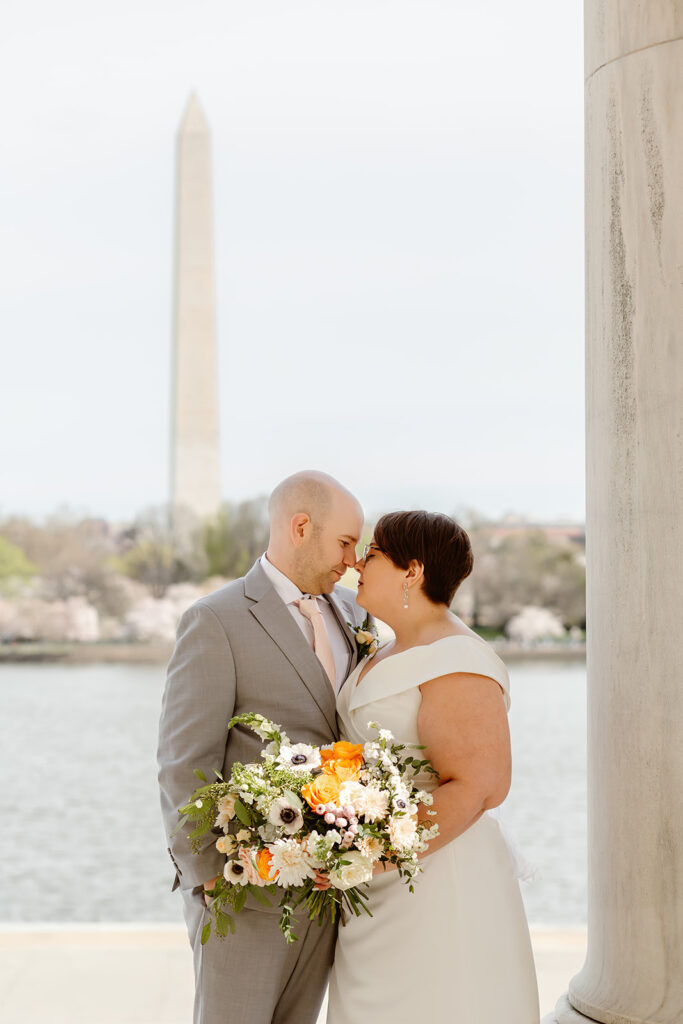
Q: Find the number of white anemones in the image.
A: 4